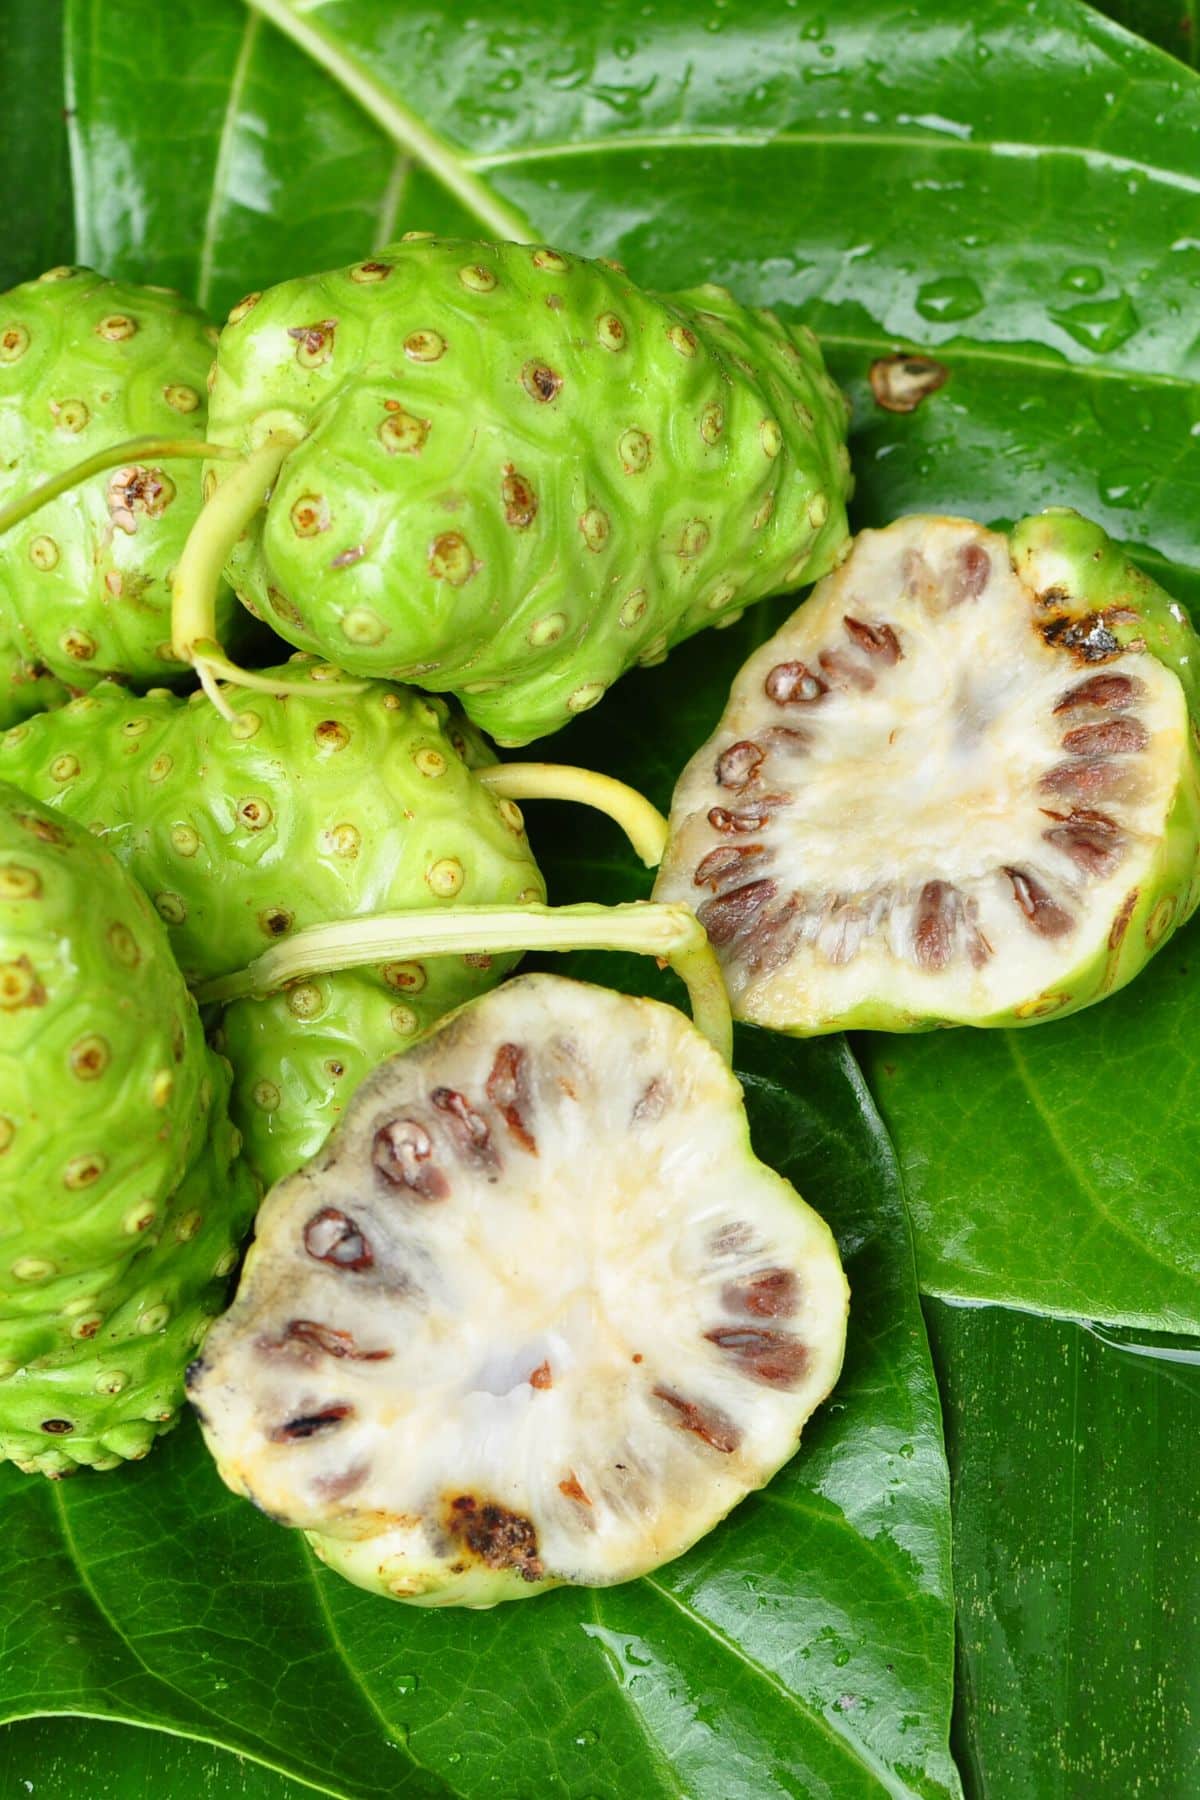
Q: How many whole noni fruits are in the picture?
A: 4